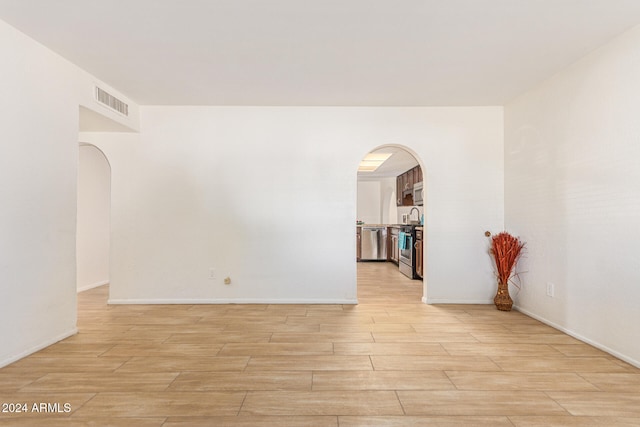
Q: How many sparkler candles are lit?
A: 0